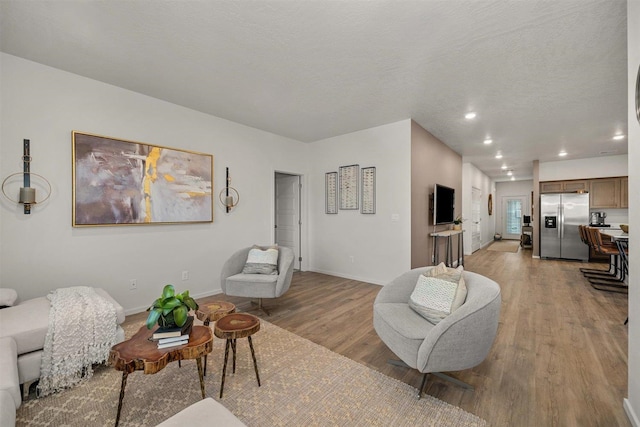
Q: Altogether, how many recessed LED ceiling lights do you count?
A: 8